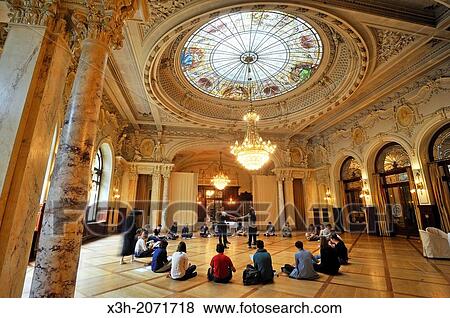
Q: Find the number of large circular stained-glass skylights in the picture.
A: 1